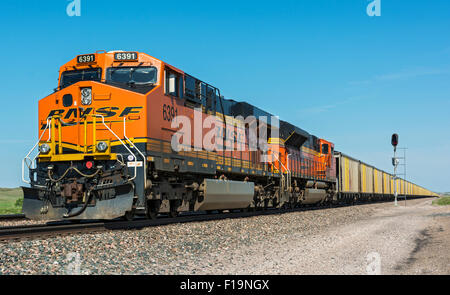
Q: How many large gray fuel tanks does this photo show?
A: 2